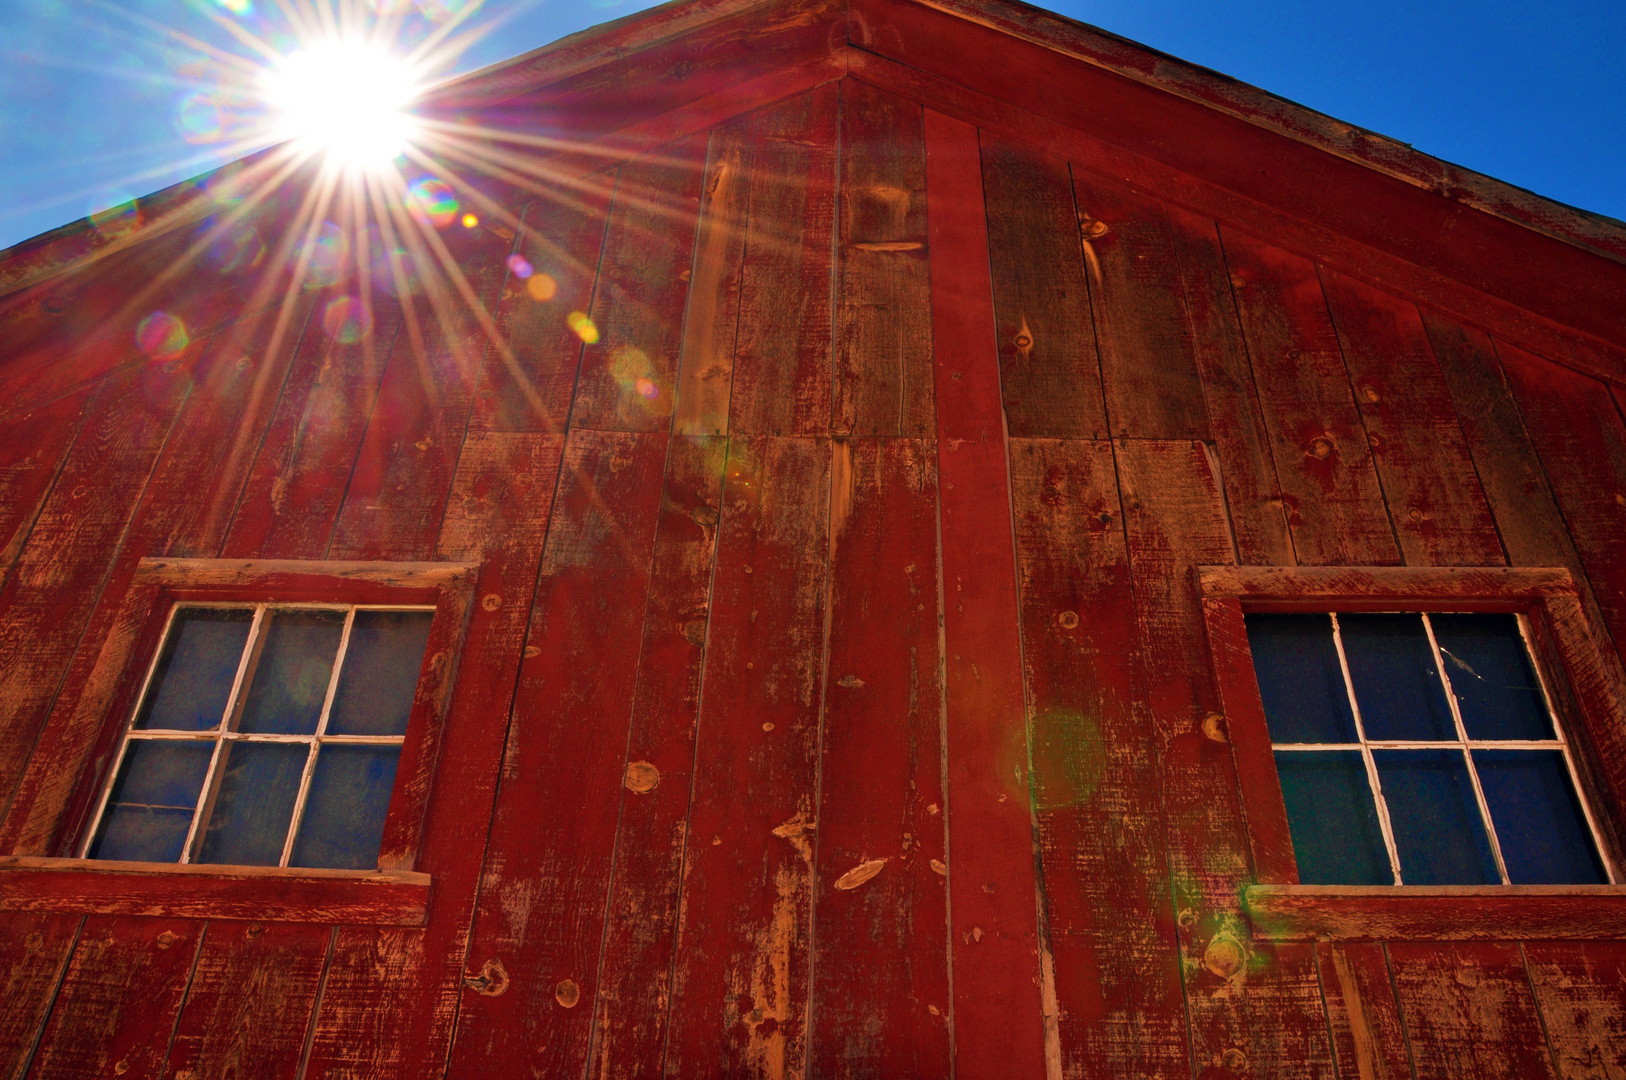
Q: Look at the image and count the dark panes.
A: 12